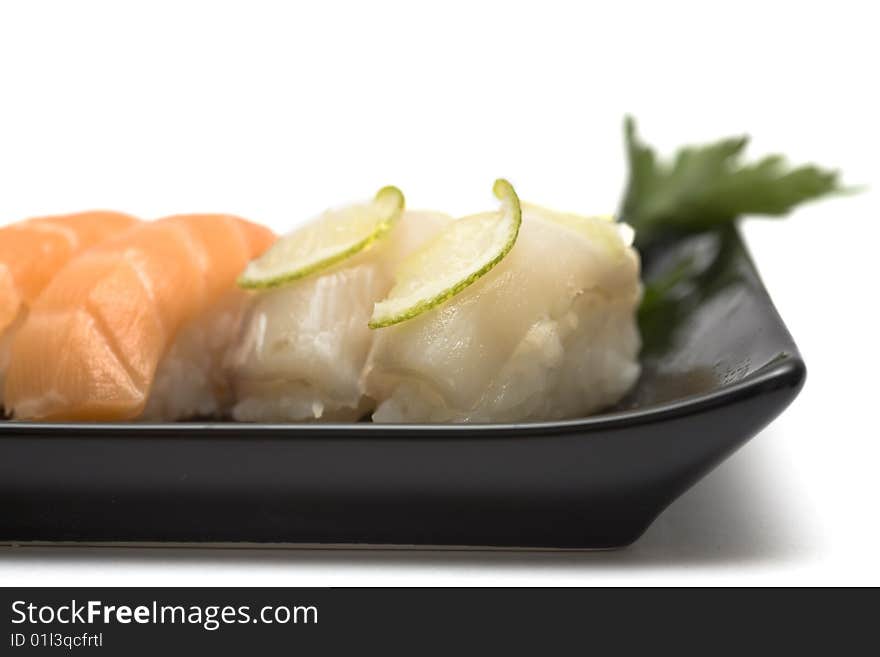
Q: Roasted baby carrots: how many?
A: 0